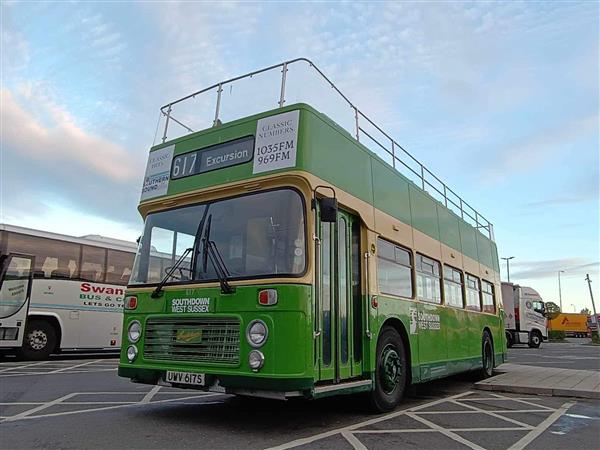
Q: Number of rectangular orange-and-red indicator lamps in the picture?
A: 2